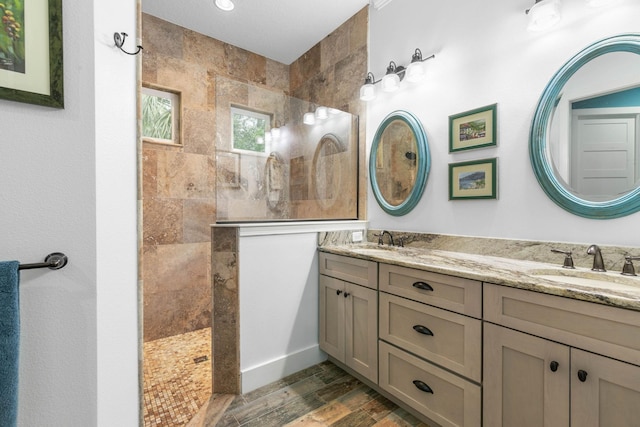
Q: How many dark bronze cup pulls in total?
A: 3